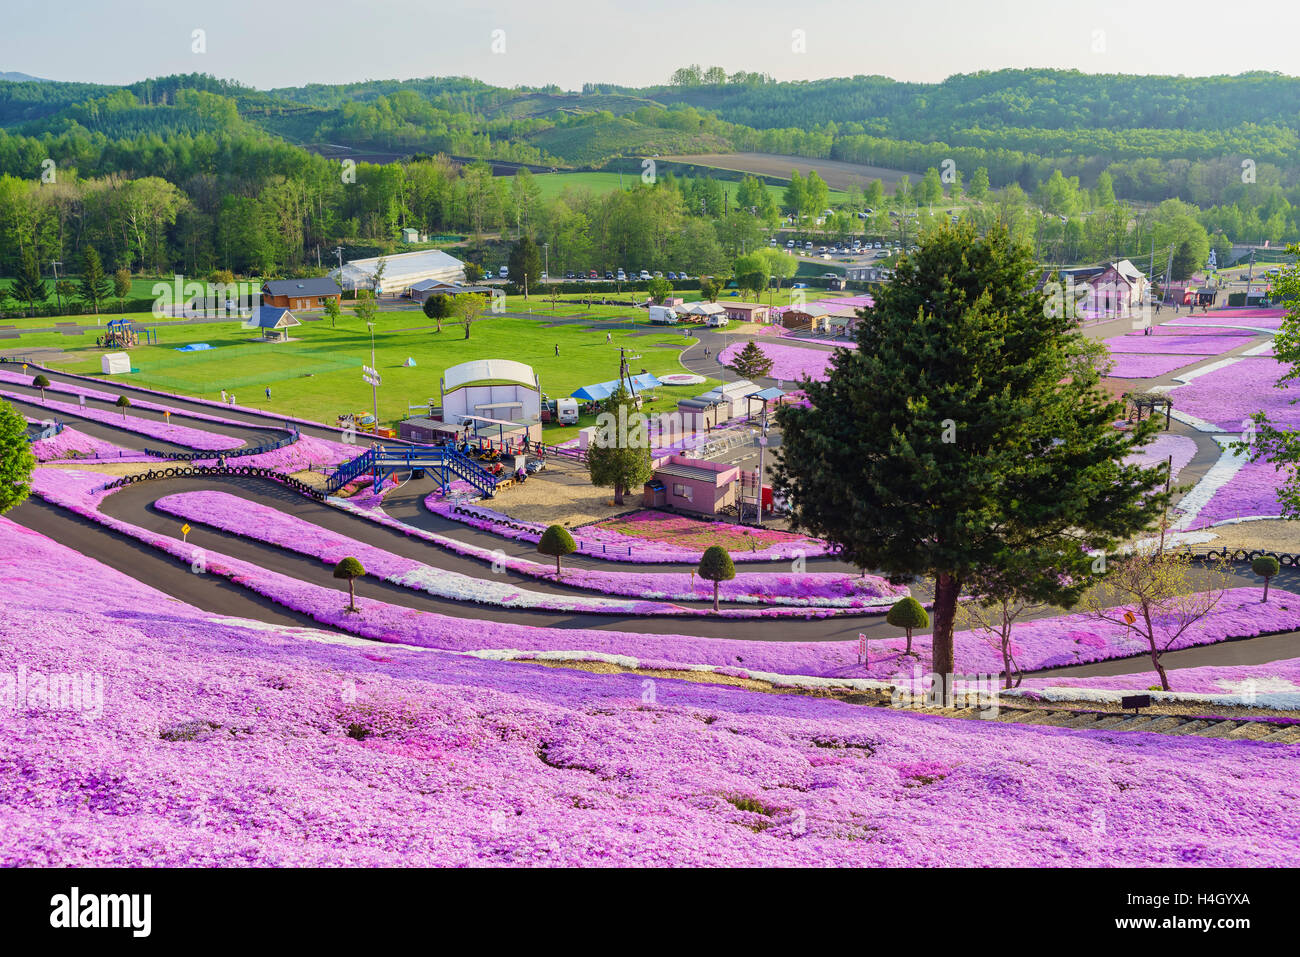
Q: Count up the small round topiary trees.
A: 7